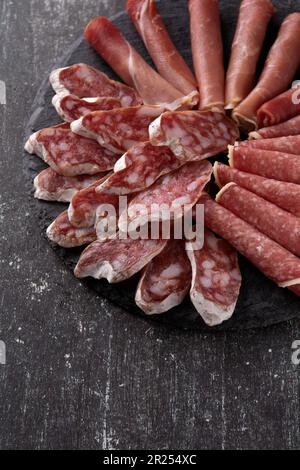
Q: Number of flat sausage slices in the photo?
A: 13